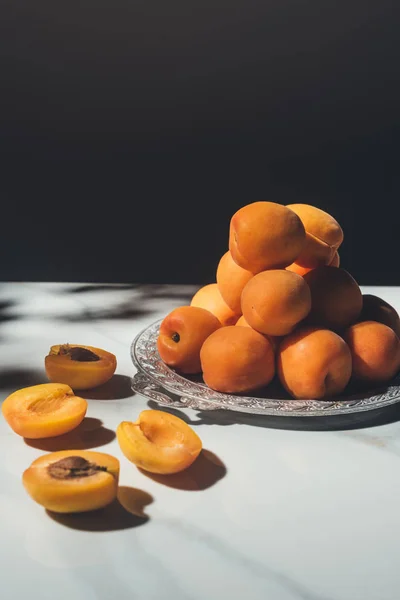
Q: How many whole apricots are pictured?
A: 13